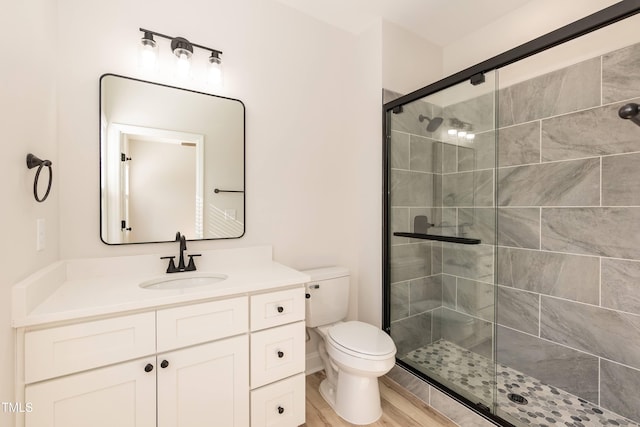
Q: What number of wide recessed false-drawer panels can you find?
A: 2